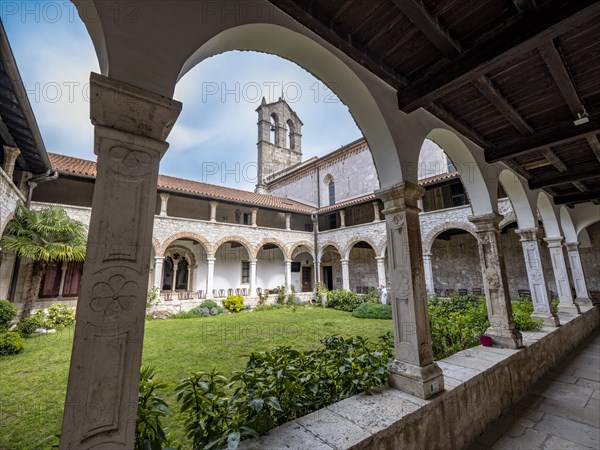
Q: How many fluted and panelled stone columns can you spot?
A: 6